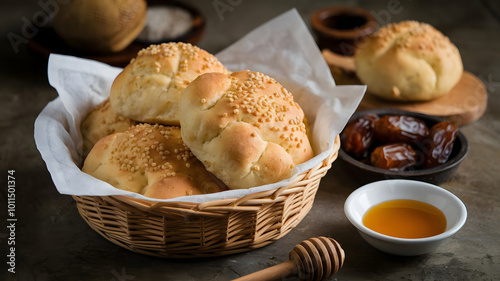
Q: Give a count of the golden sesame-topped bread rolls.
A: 5